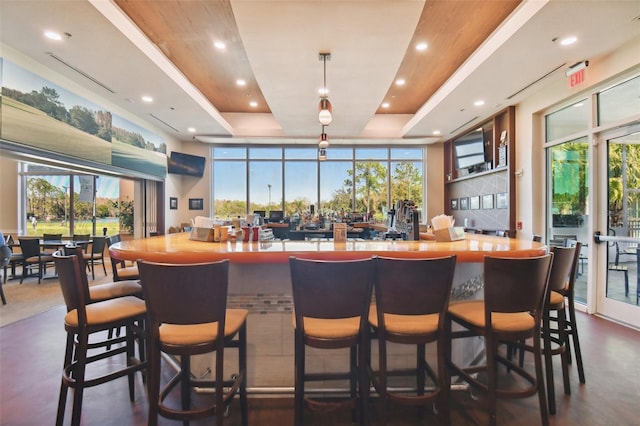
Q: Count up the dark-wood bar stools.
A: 9